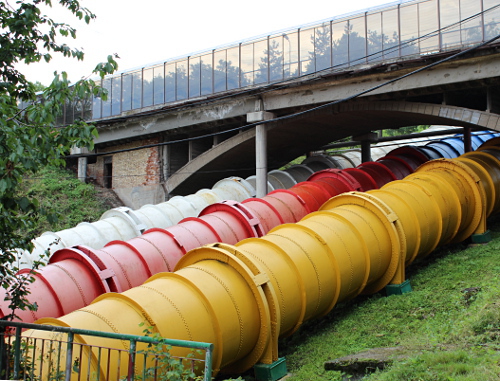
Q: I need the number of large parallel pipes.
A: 3